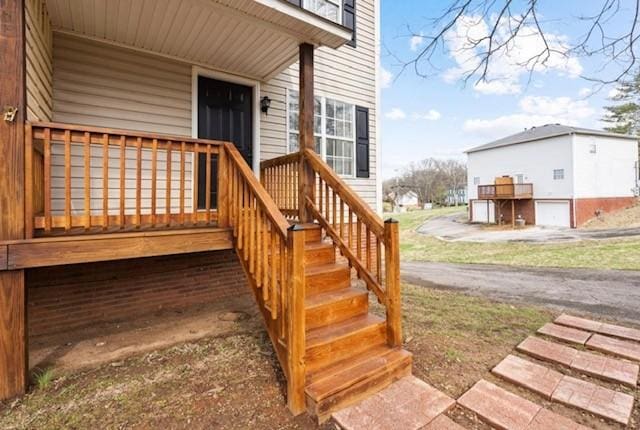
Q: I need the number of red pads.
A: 12